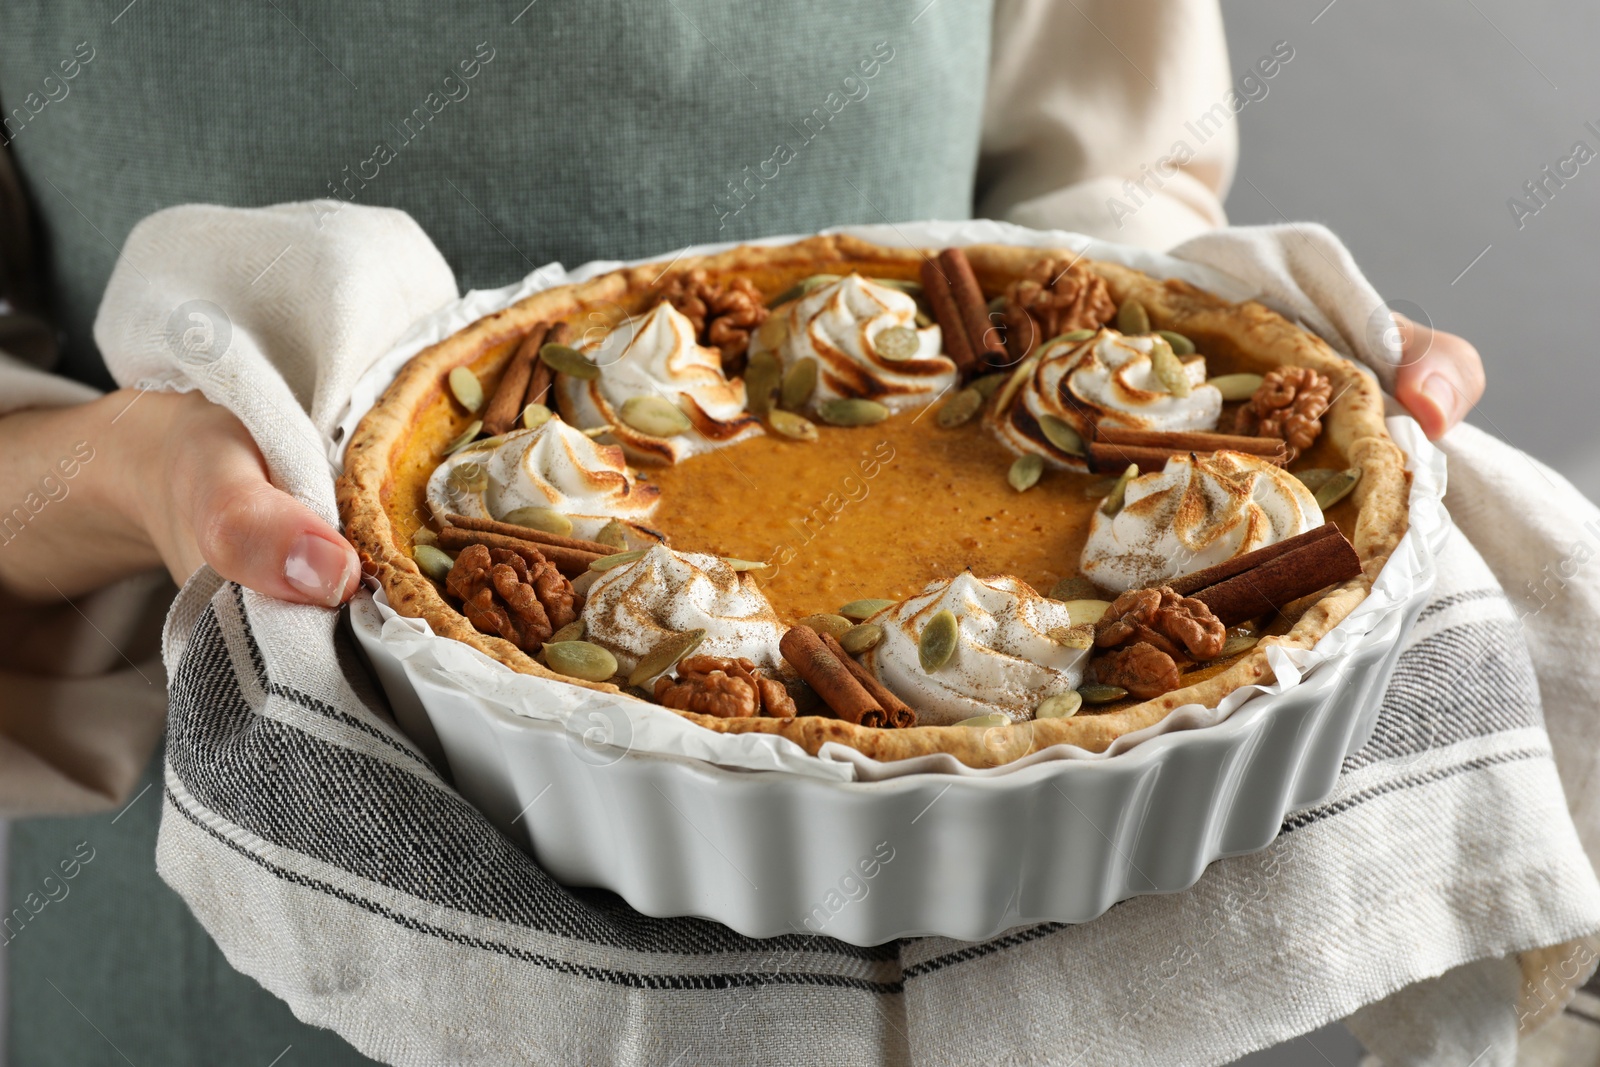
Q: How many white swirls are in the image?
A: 7